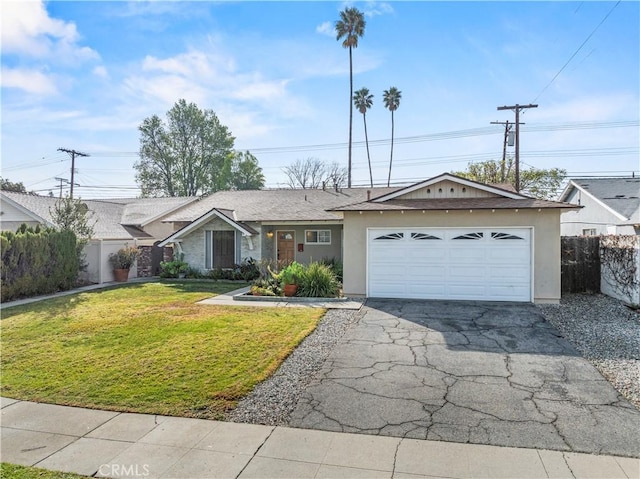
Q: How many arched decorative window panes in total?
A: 4